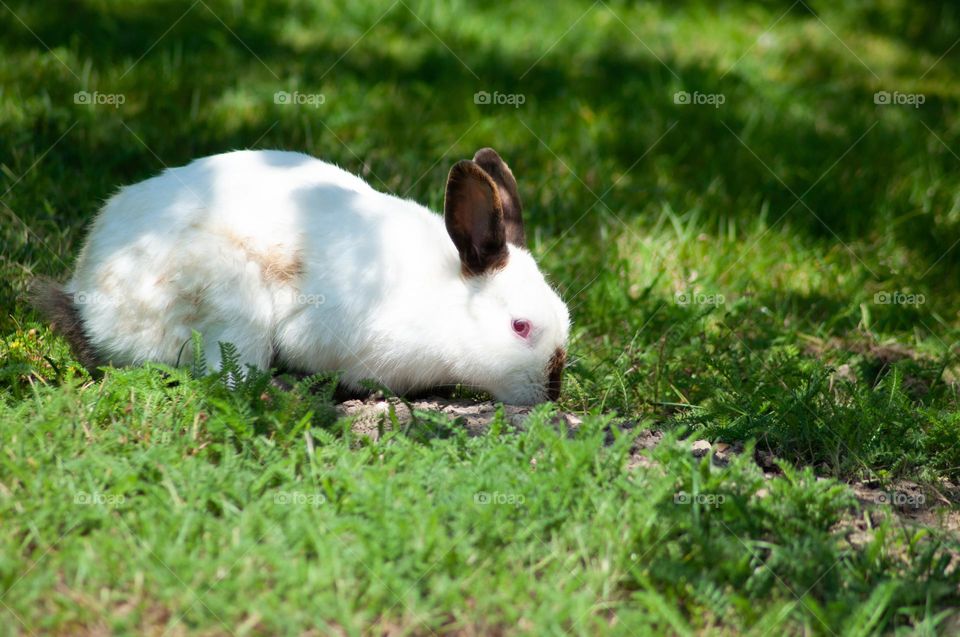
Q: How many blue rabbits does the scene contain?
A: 0